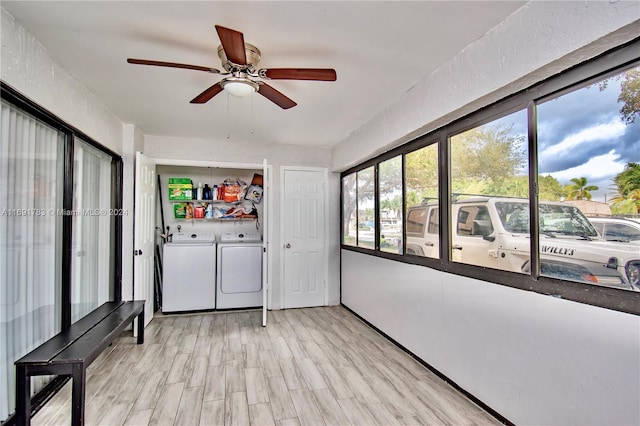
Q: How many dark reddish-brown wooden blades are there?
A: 5